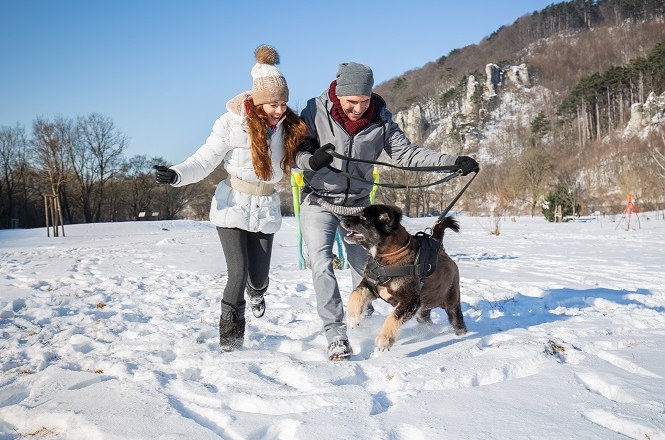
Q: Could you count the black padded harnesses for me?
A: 1